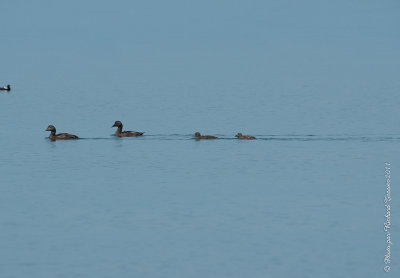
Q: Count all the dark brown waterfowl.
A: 4